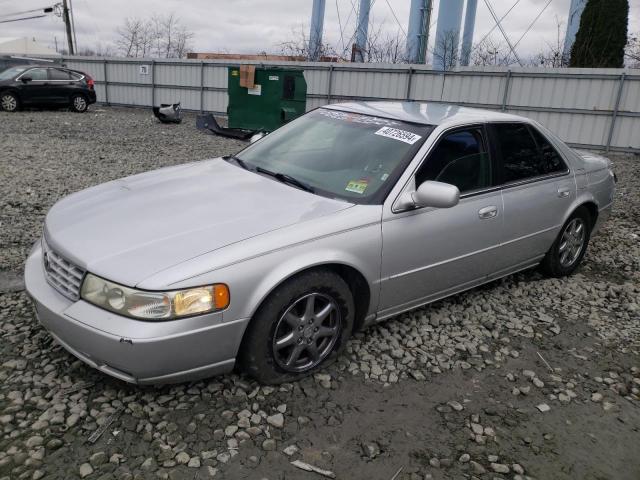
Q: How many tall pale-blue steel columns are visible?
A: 6